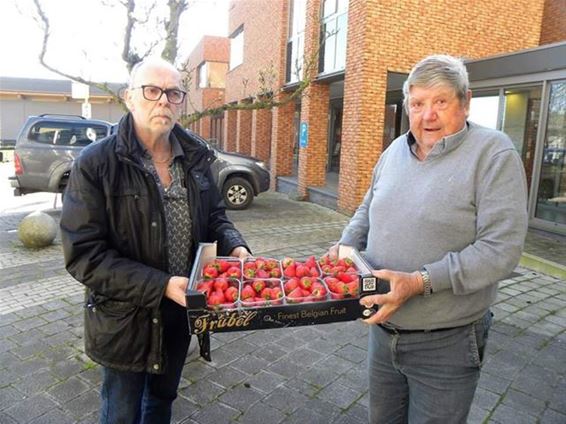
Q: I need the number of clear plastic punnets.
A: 8